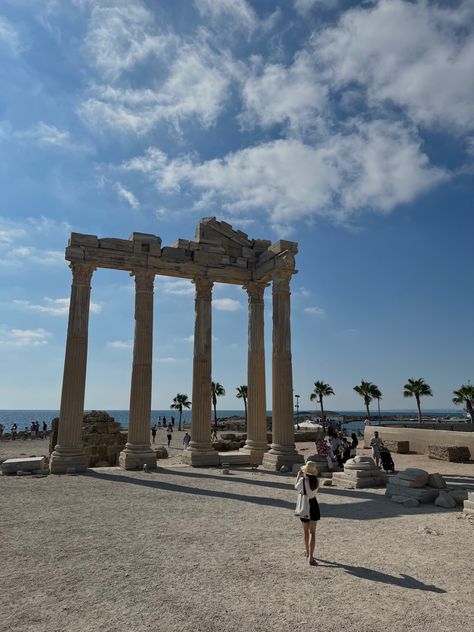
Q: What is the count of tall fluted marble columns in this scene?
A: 5